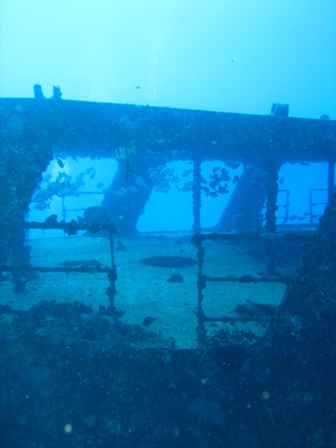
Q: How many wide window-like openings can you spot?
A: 3